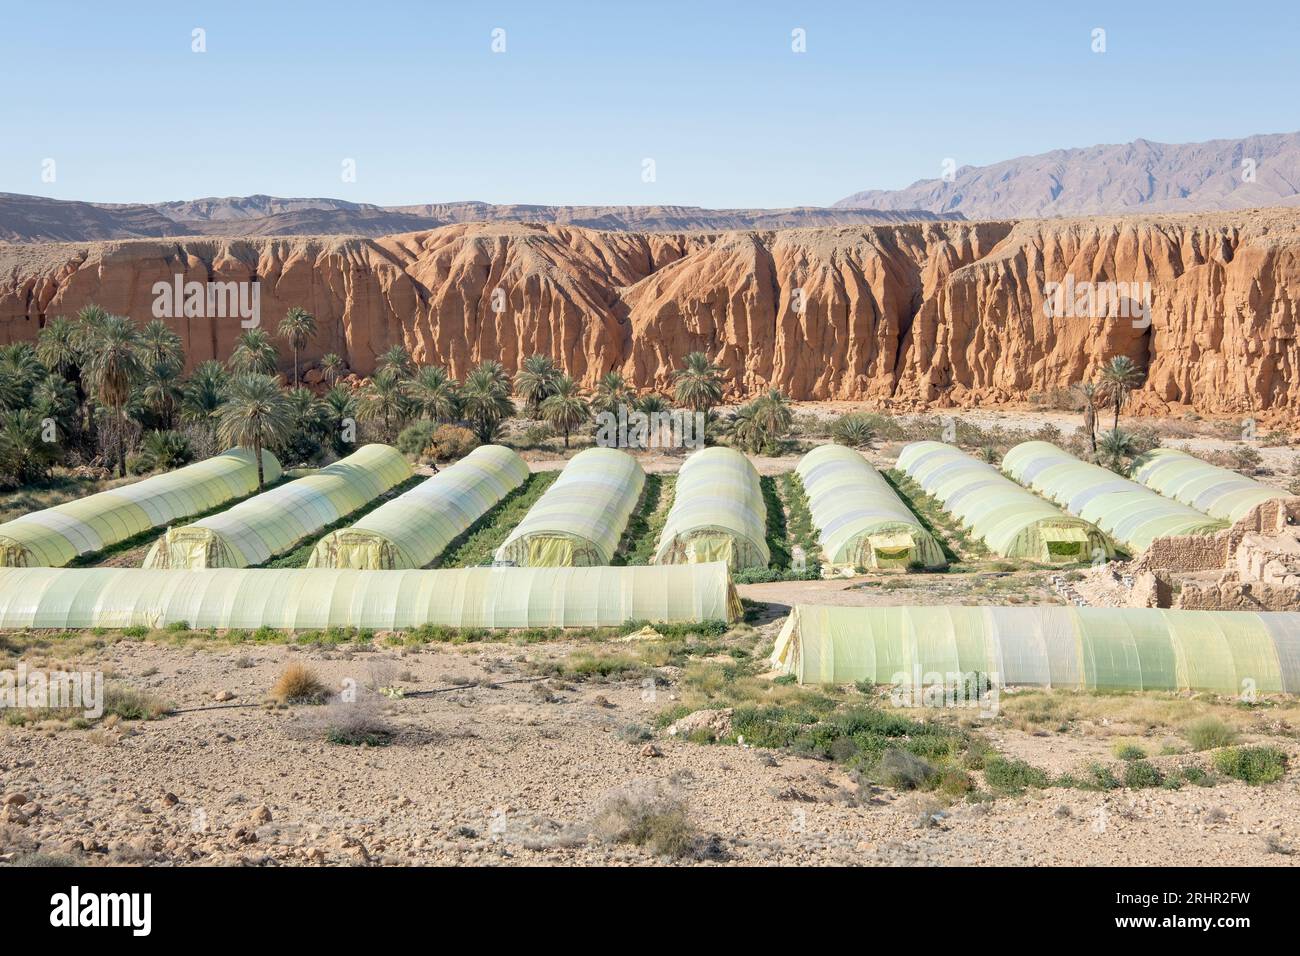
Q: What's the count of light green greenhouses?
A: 11